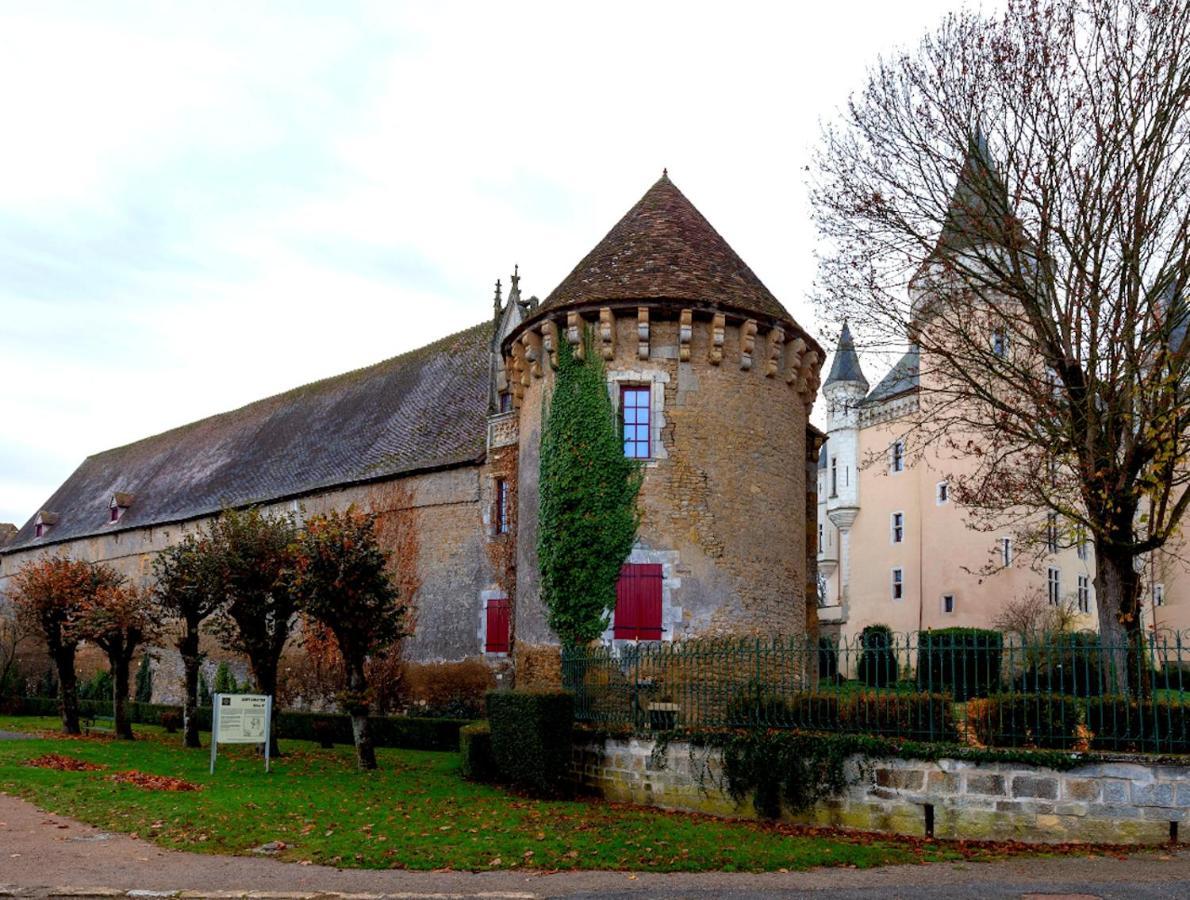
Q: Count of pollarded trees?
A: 5